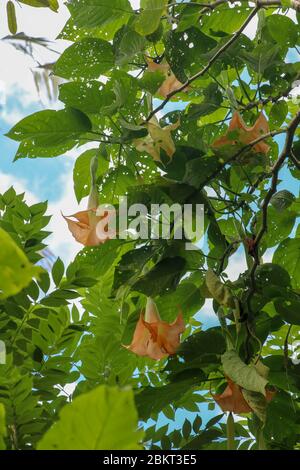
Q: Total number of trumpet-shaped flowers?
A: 6